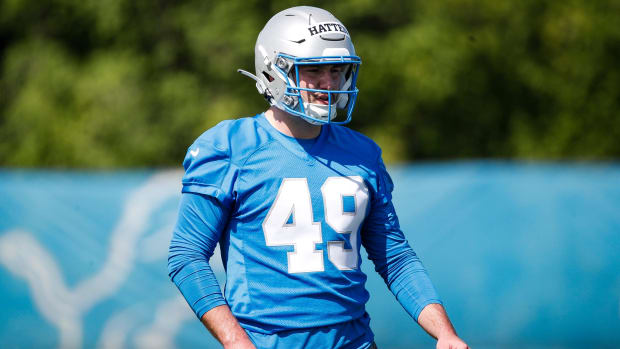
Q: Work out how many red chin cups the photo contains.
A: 0